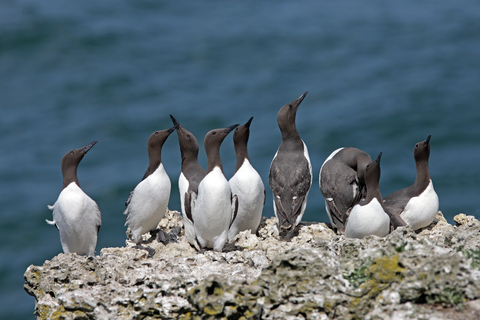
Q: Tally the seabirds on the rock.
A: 9